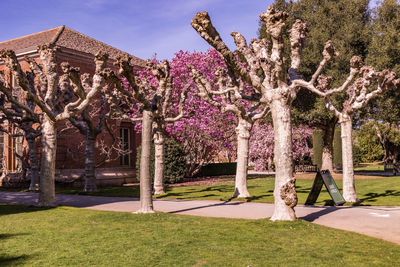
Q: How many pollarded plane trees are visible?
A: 8